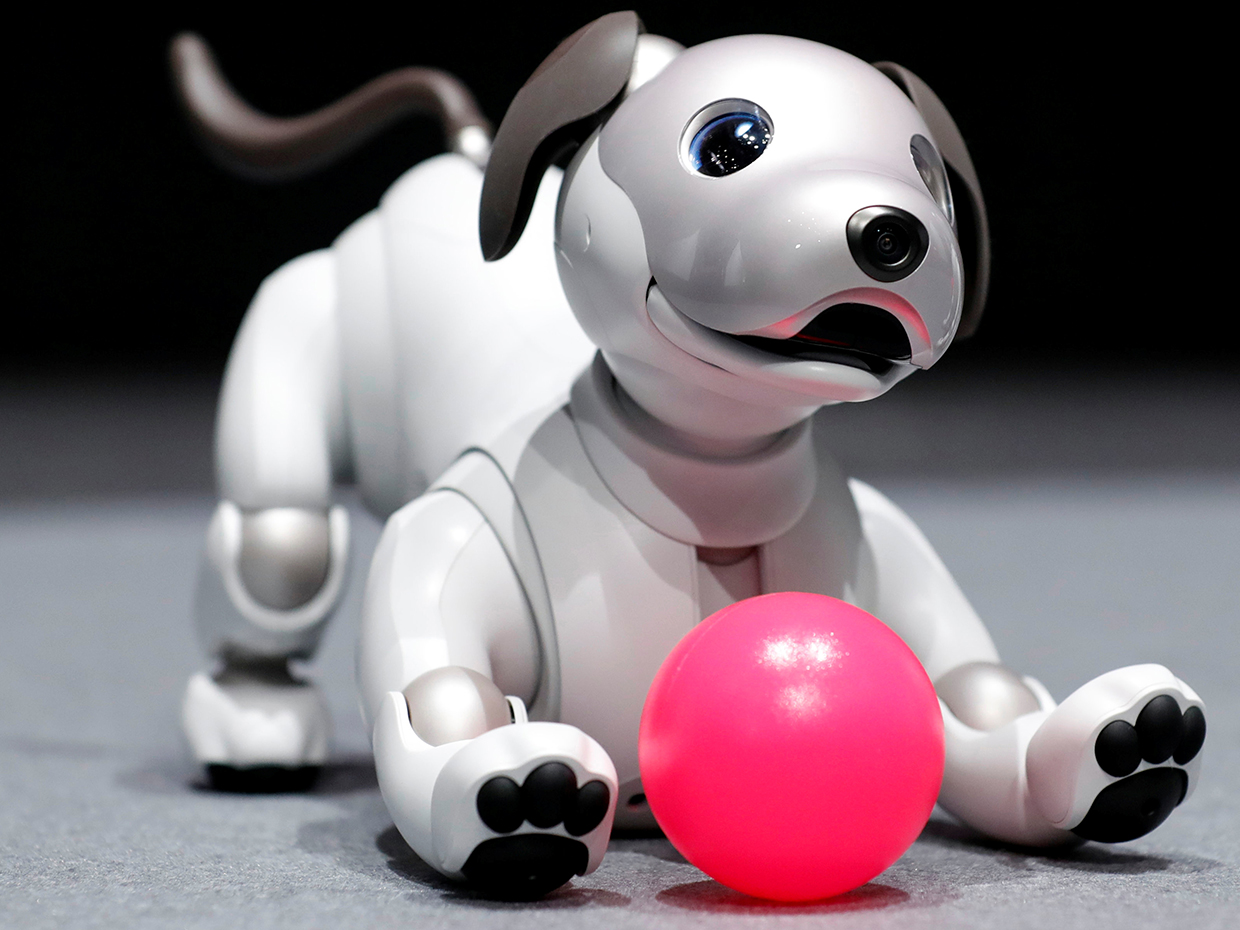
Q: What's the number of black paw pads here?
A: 8